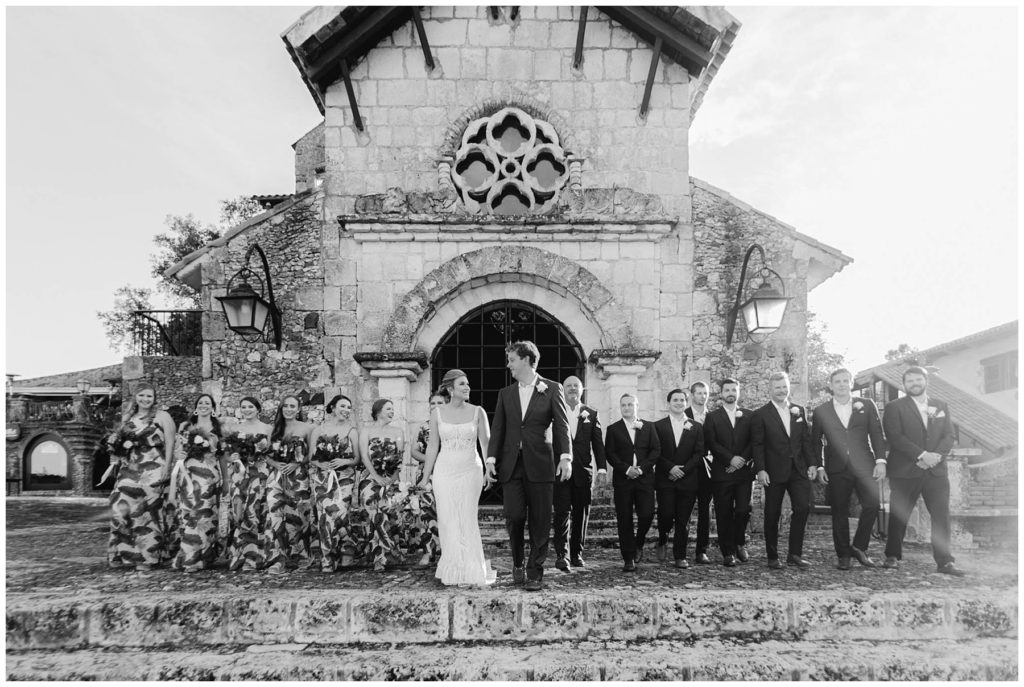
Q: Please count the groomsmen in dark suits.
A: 8